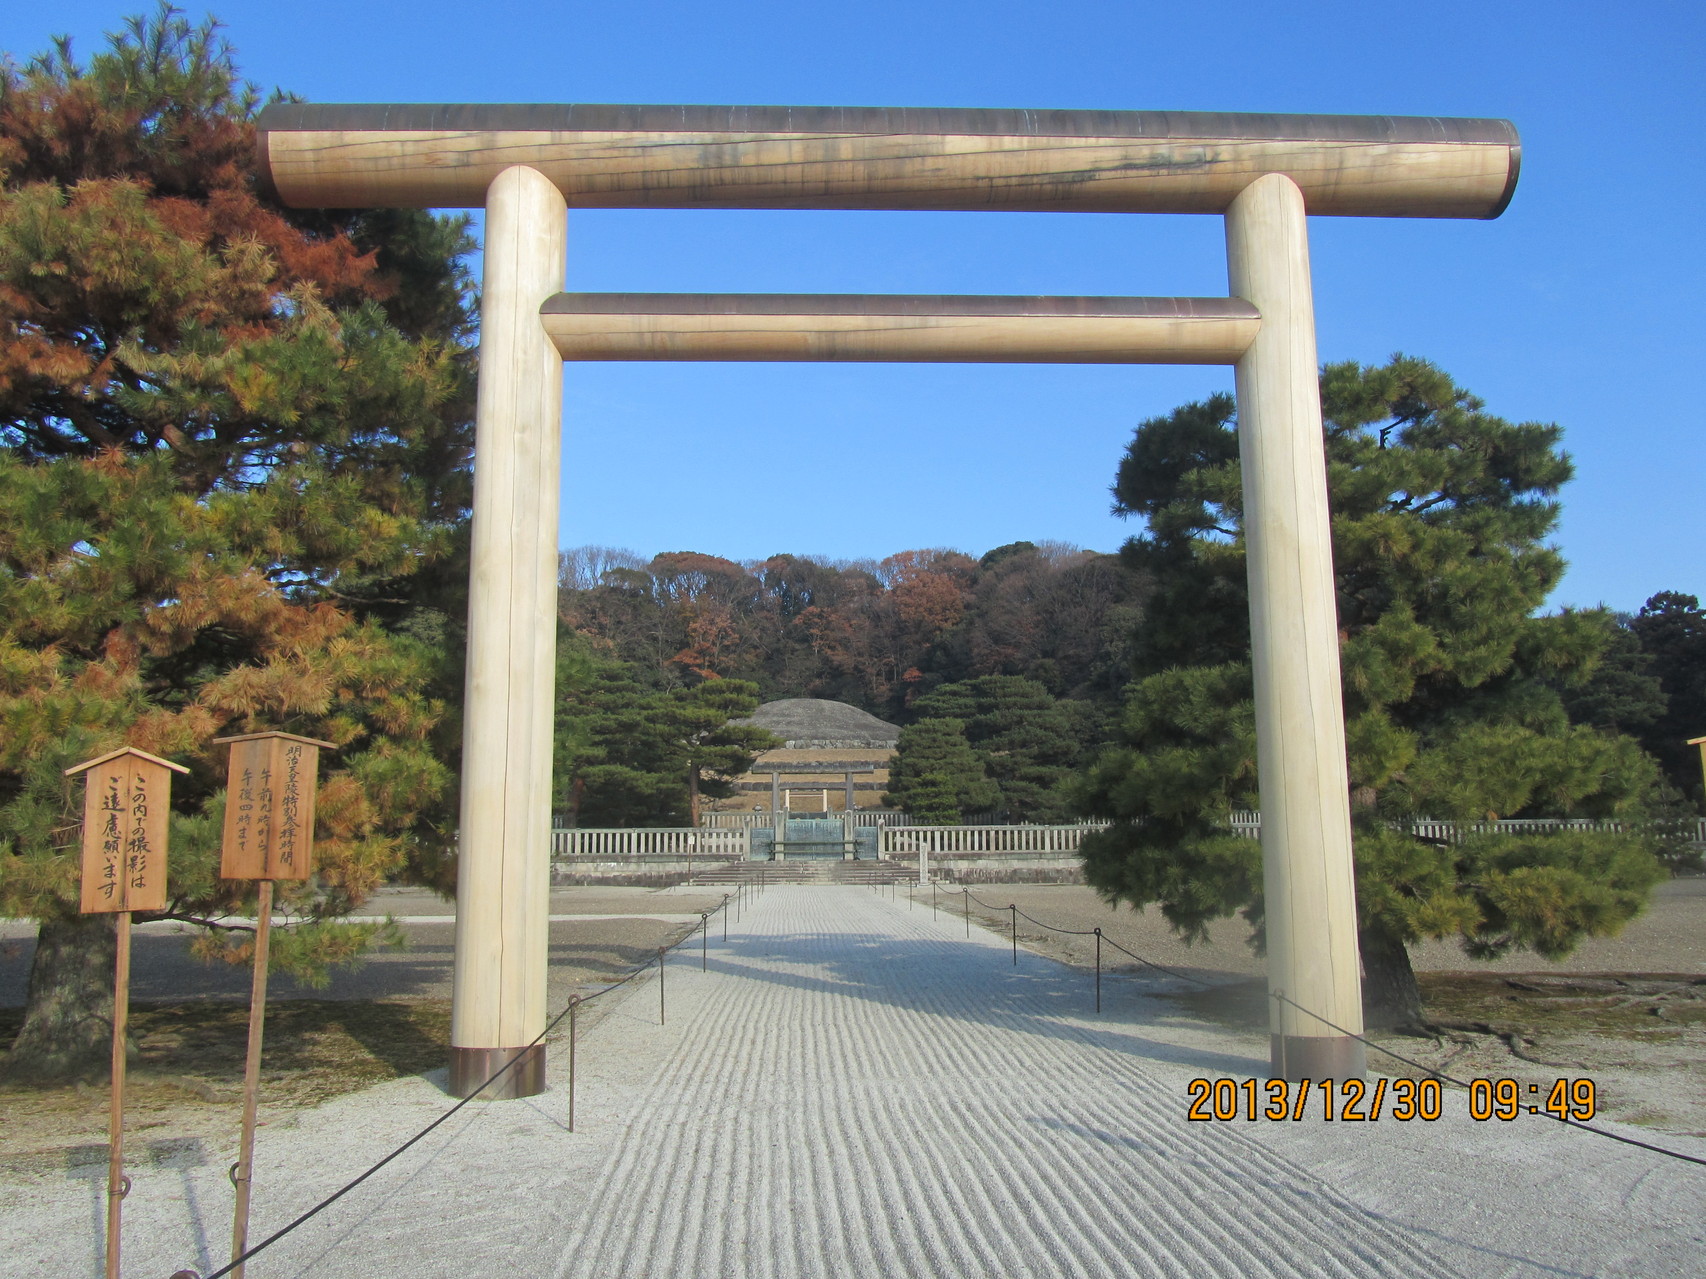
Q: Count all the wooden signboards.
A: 2